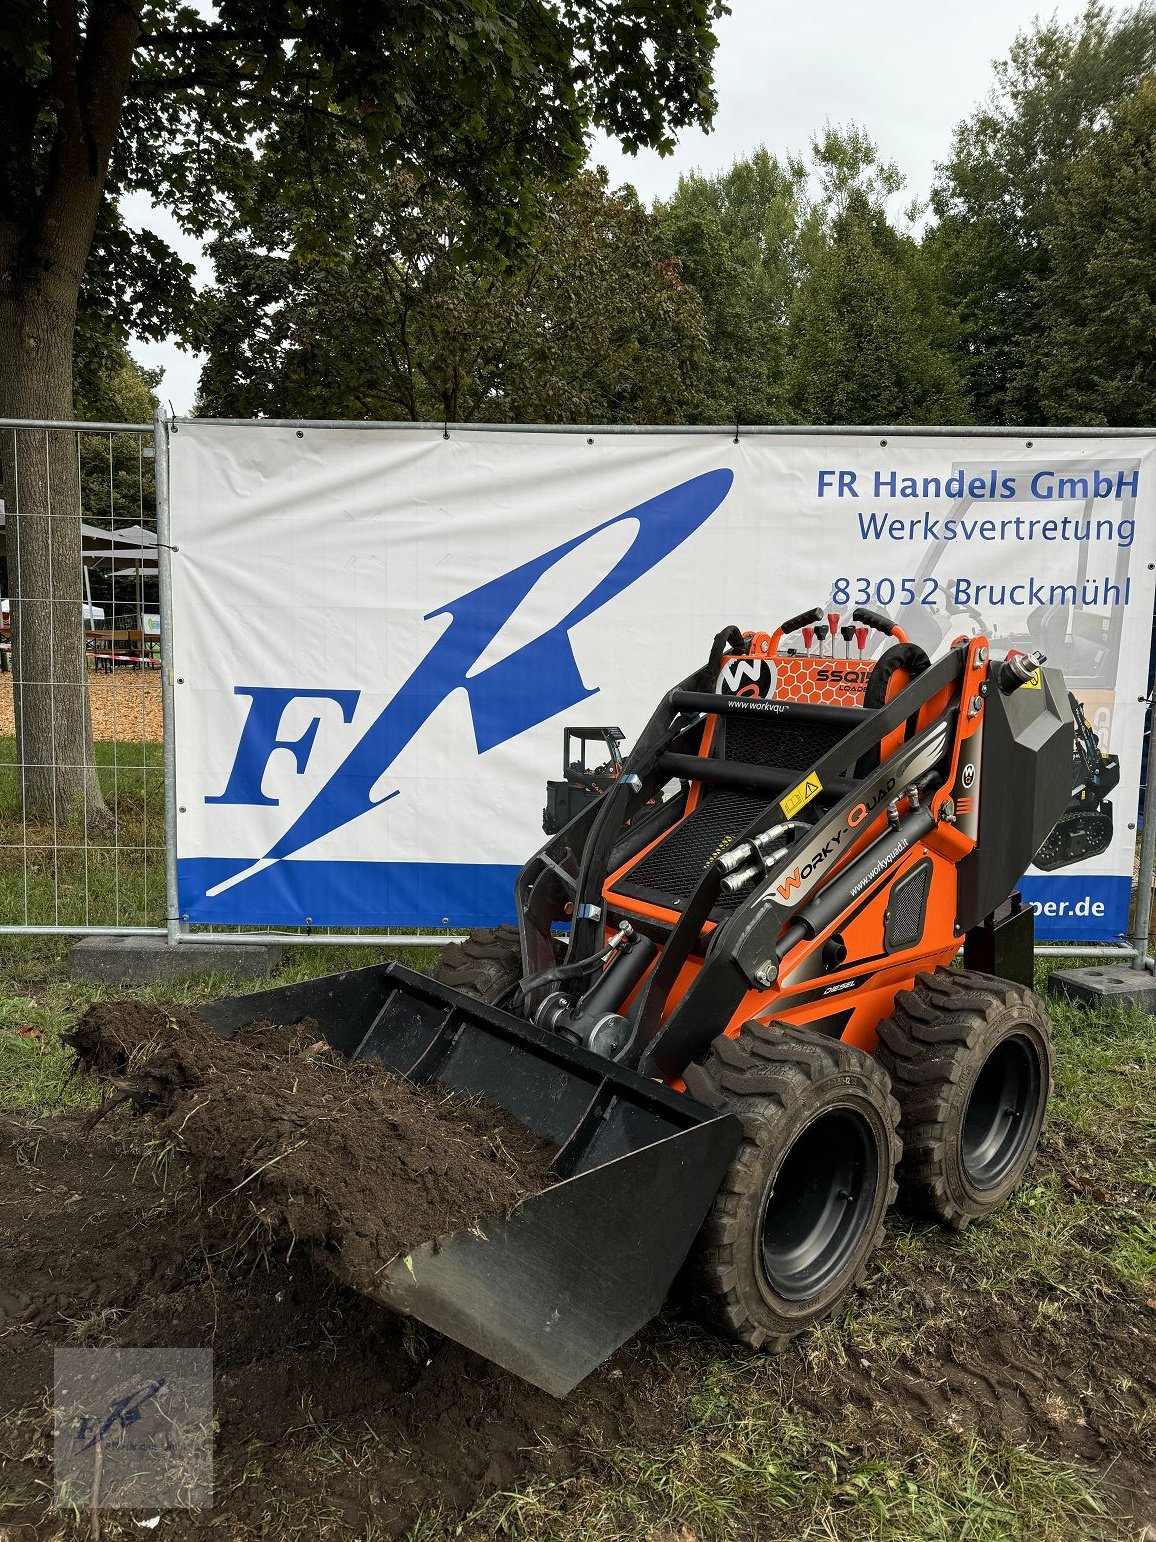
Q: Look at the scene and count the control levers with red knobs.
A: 3